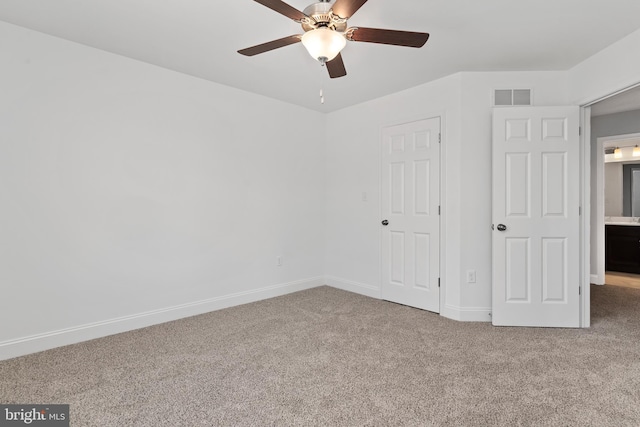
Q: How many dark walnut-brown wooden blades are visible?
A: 5